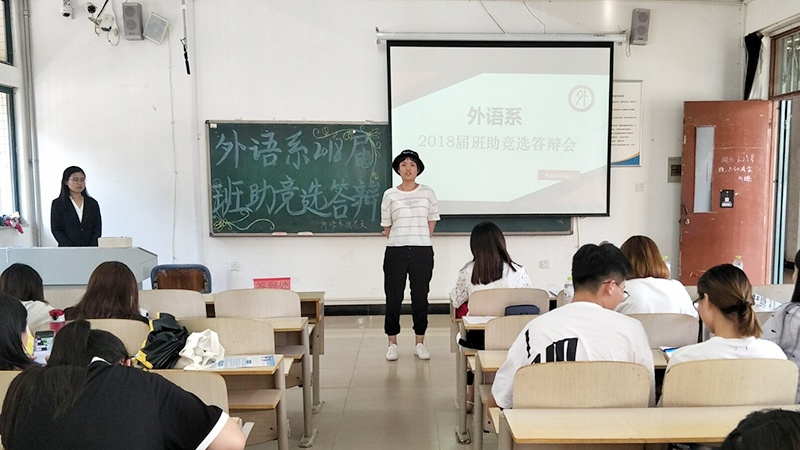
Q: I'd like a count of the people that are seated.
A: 10